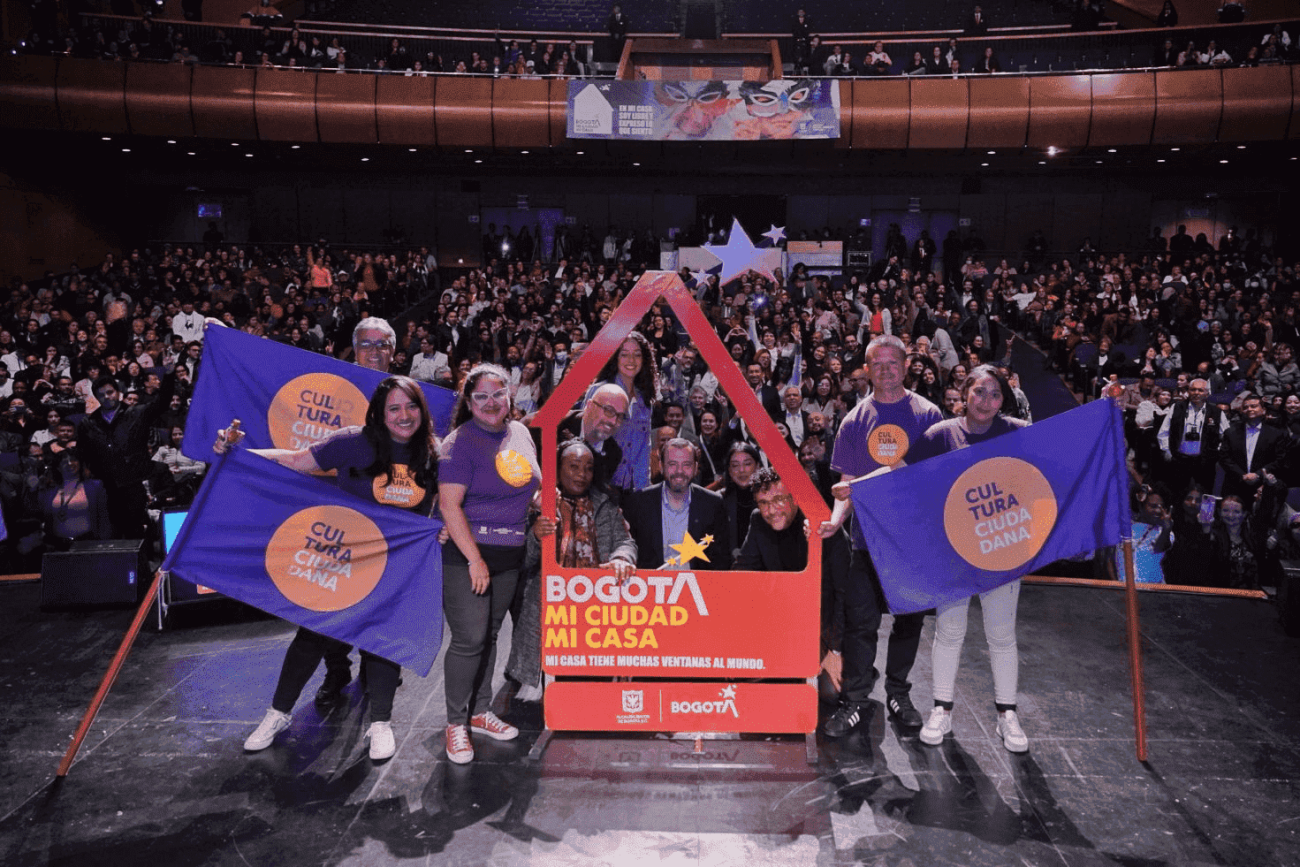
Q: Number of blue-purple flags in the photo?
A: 3